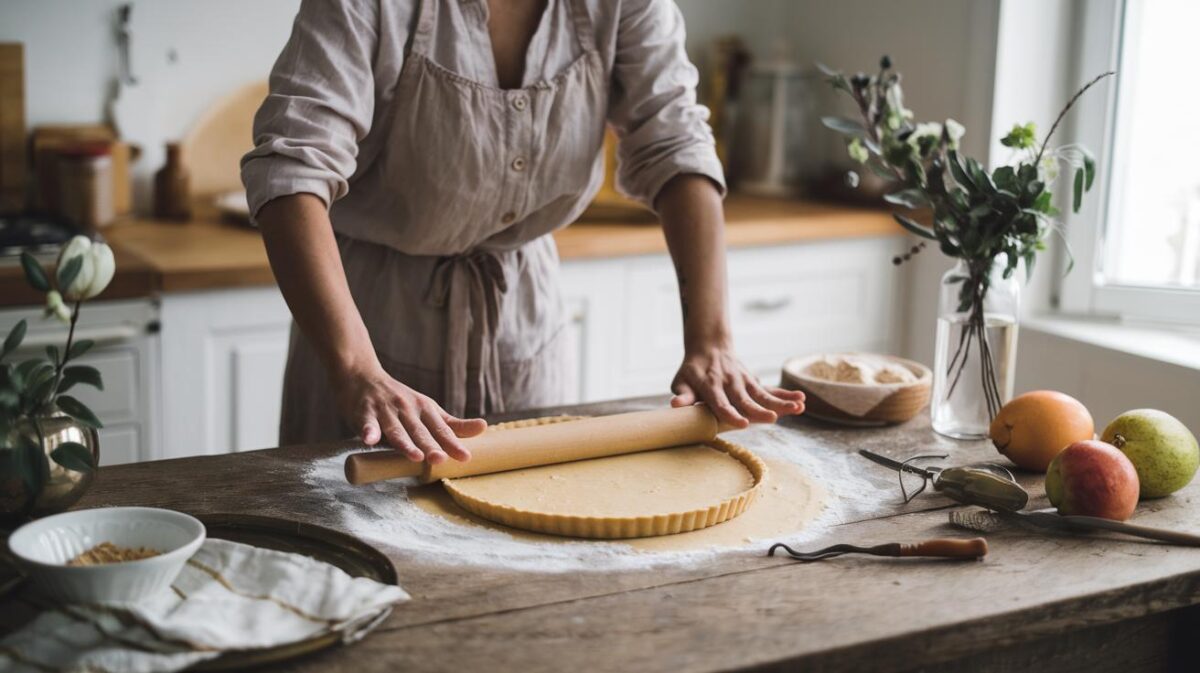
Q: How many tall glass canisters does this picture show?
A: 1